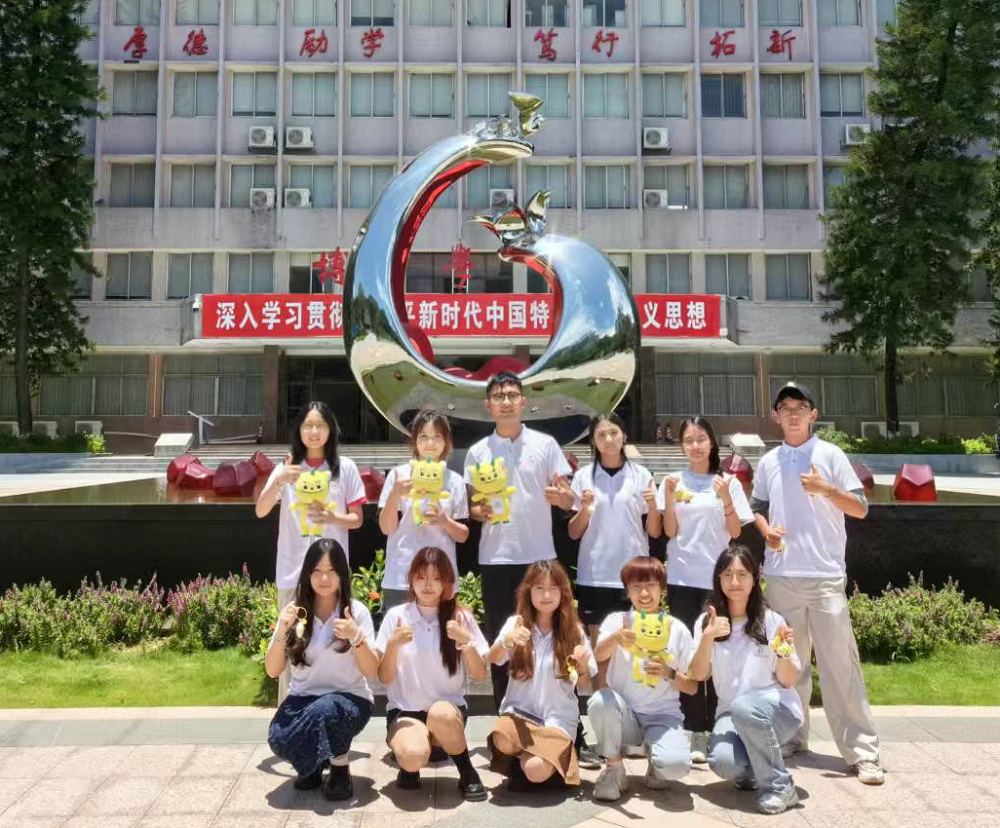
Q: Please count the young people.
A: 11